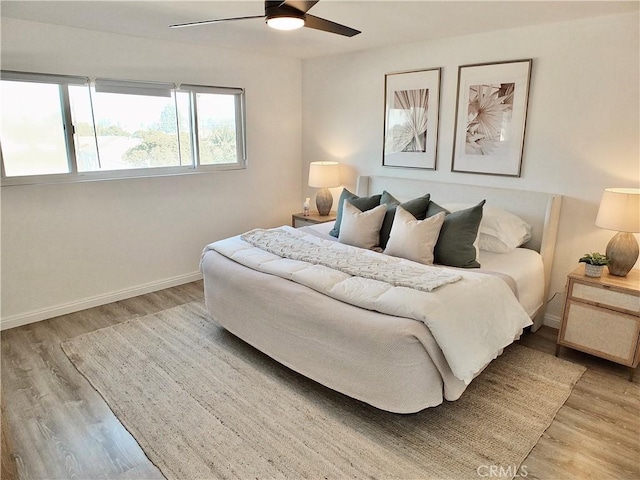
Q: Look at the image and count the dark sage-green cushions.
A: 3